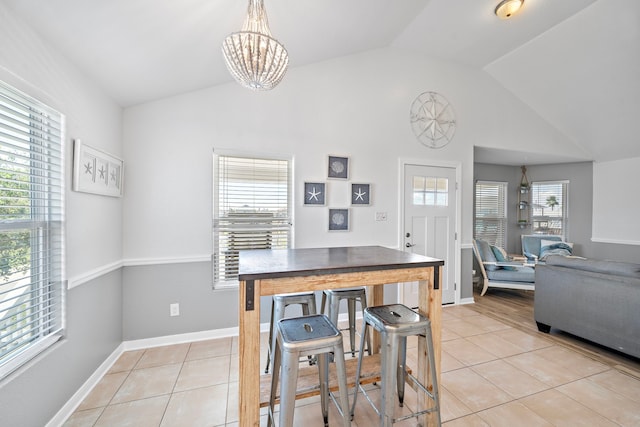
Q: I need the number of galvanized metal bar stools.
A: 4